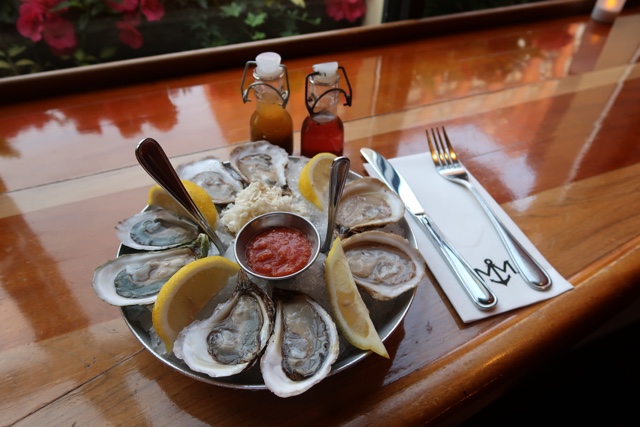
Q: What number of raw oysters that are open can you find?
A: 8